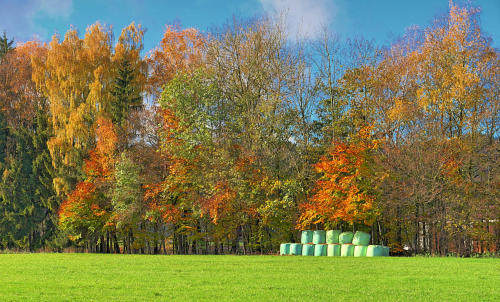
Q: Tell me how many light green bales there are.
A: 14